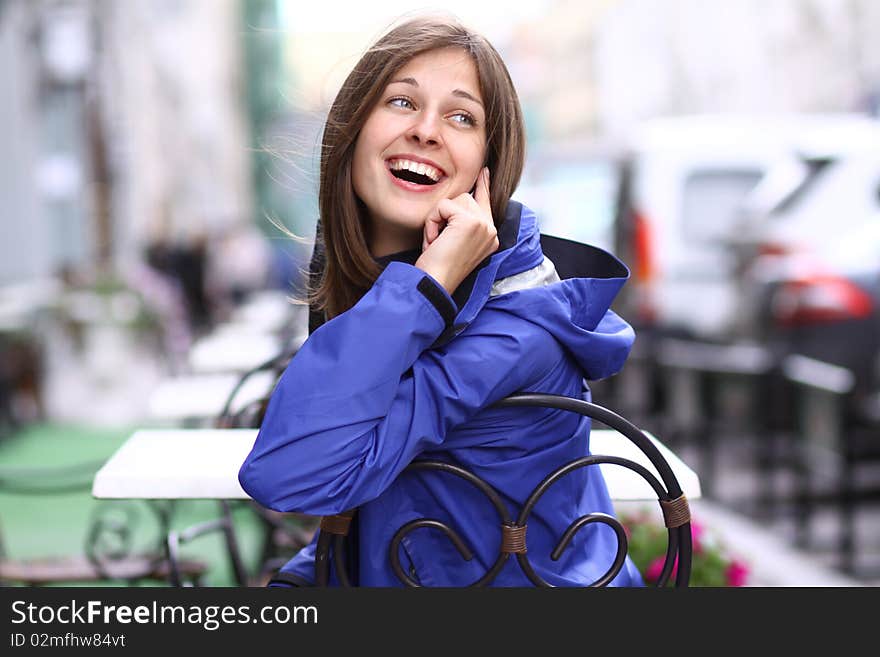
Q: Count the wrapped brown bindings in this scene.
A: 3